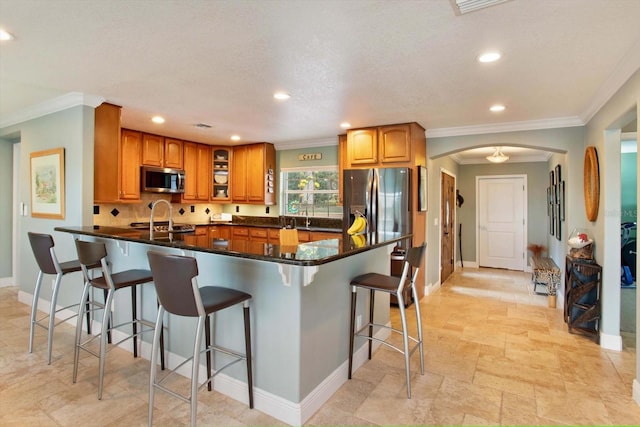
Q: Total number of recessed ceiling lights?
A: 7